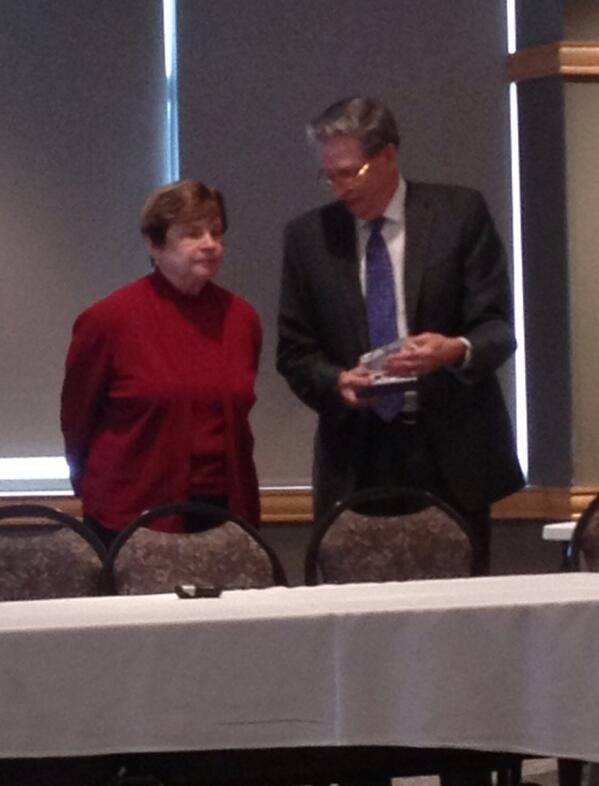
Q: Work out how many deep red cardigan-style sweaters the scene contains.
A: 1